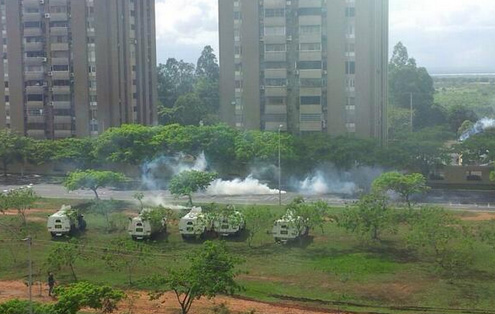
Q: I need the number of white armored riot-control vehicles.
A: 5